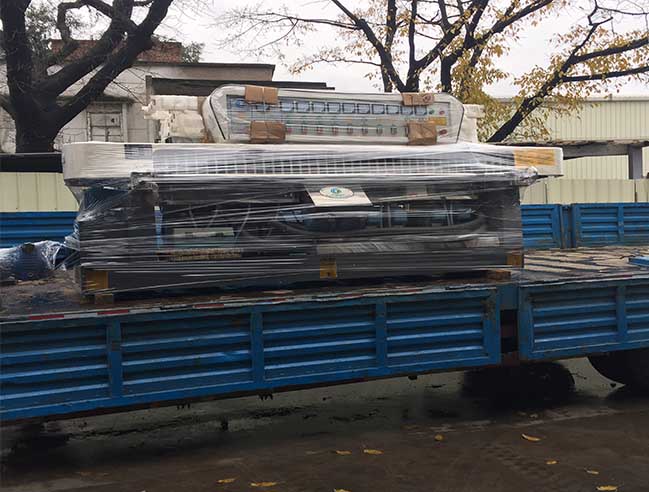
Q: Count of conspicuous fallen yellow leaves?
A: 10